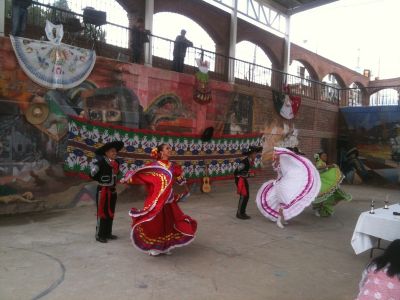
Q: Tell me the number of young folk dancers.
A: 5